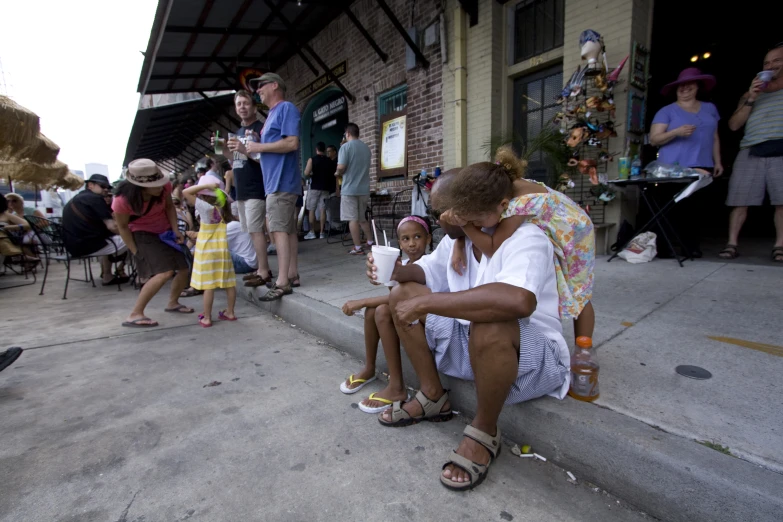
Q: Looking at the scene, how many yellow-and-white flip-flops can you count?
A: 2